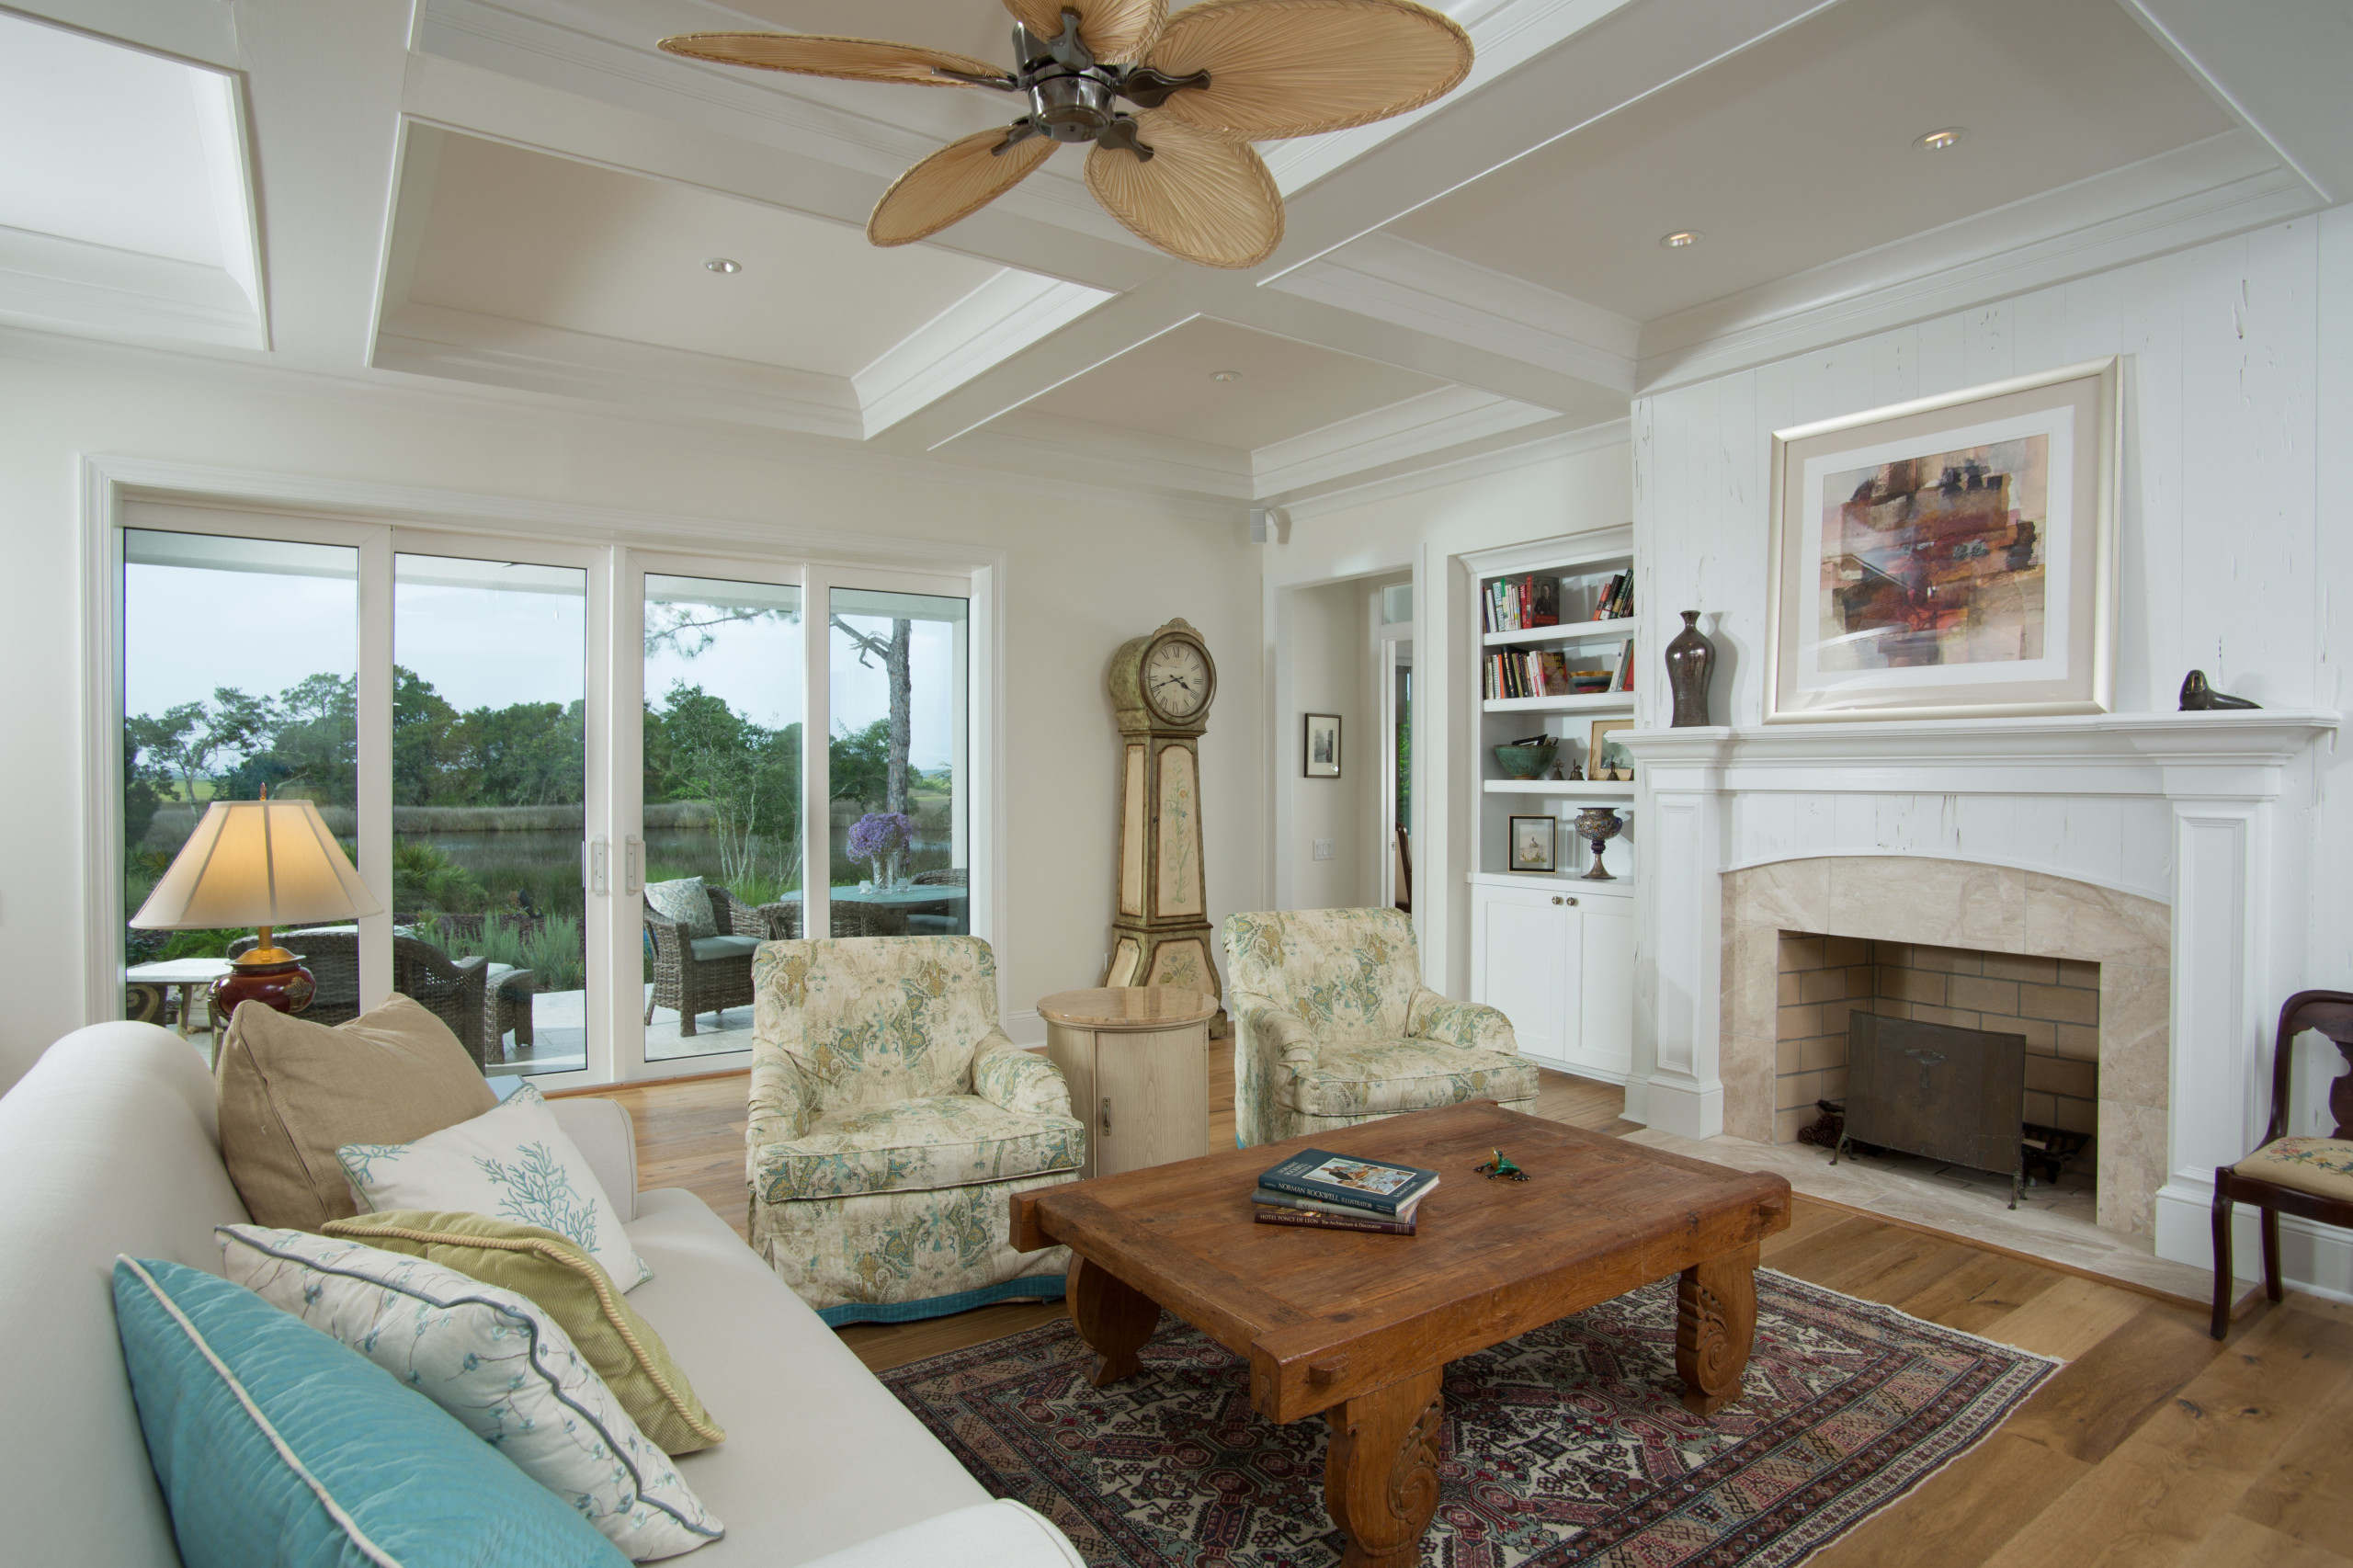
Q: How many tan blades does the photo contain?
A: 5